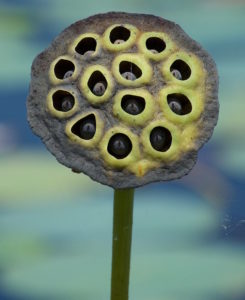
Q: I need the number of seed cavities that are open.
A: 13